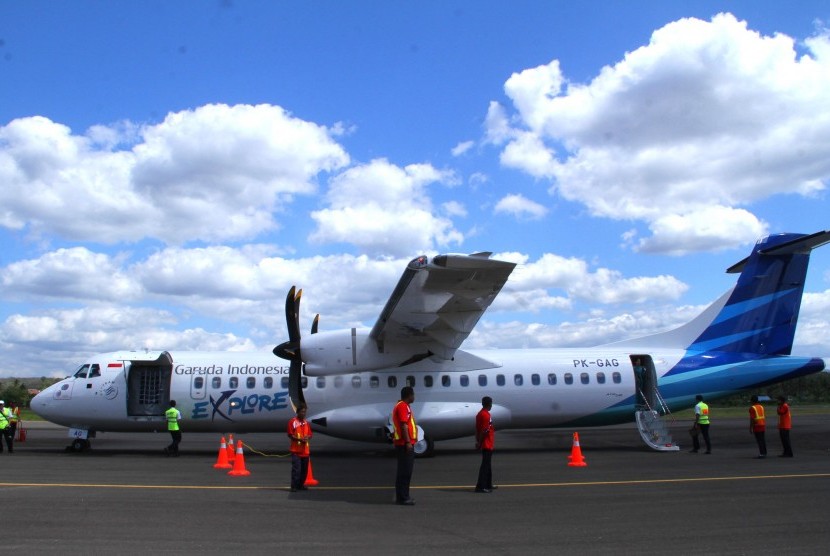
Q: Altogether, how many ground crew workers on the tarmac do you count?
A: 9